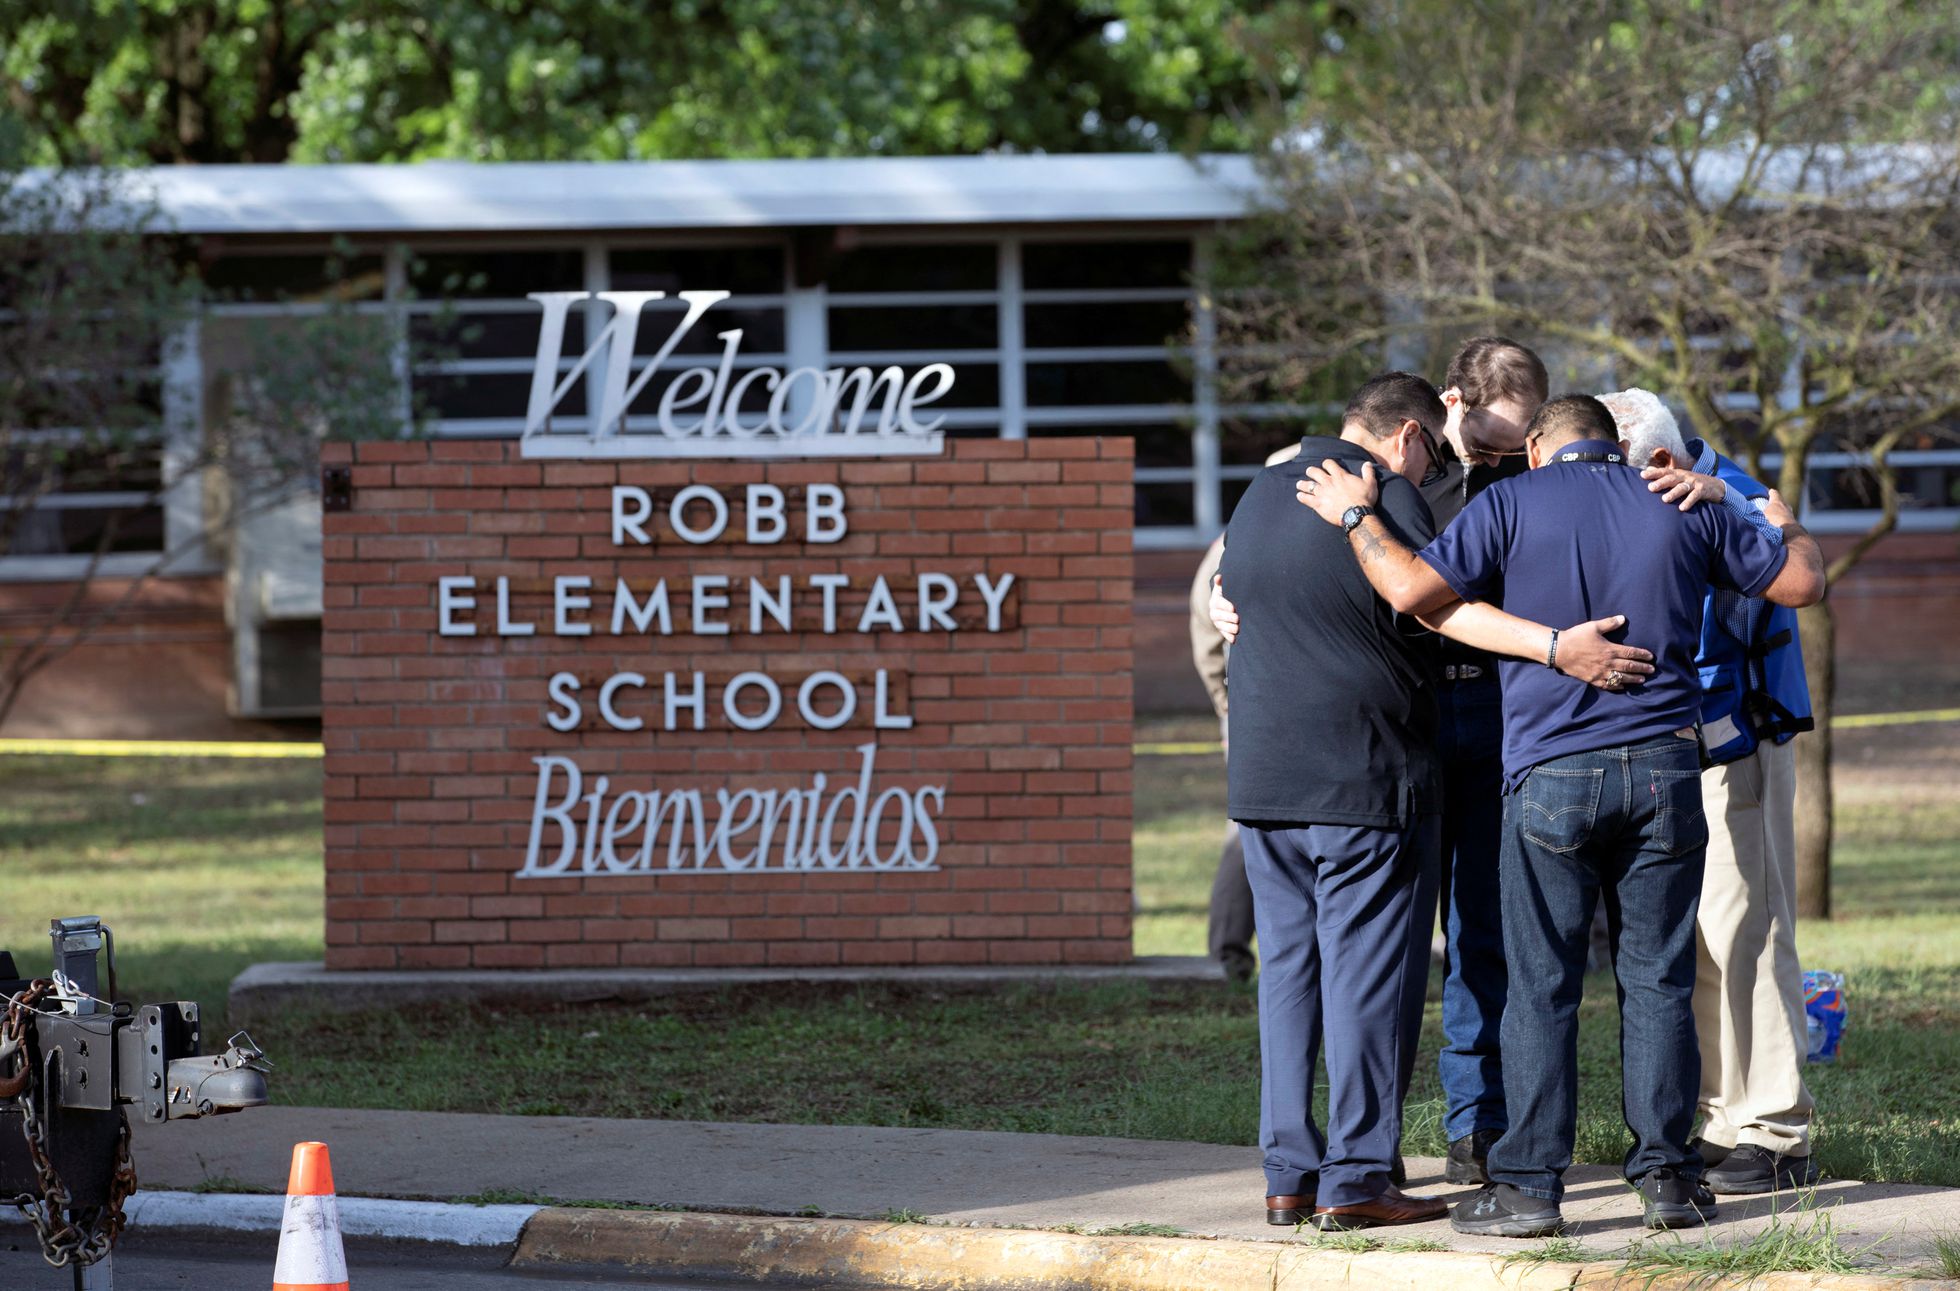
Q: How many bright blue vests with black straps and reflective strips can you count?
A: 1